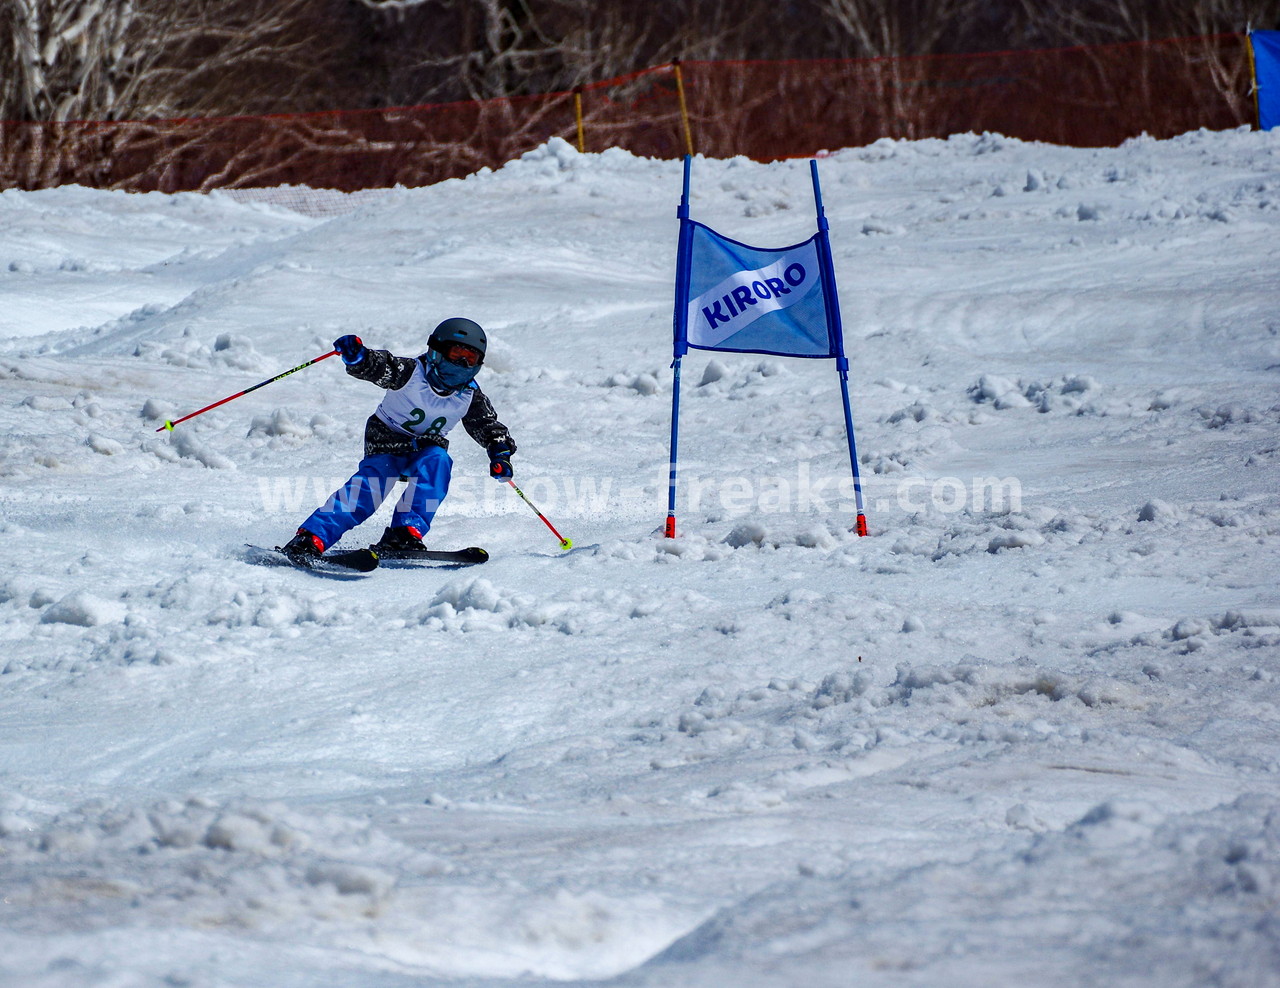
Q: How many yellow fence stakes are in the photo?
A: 3